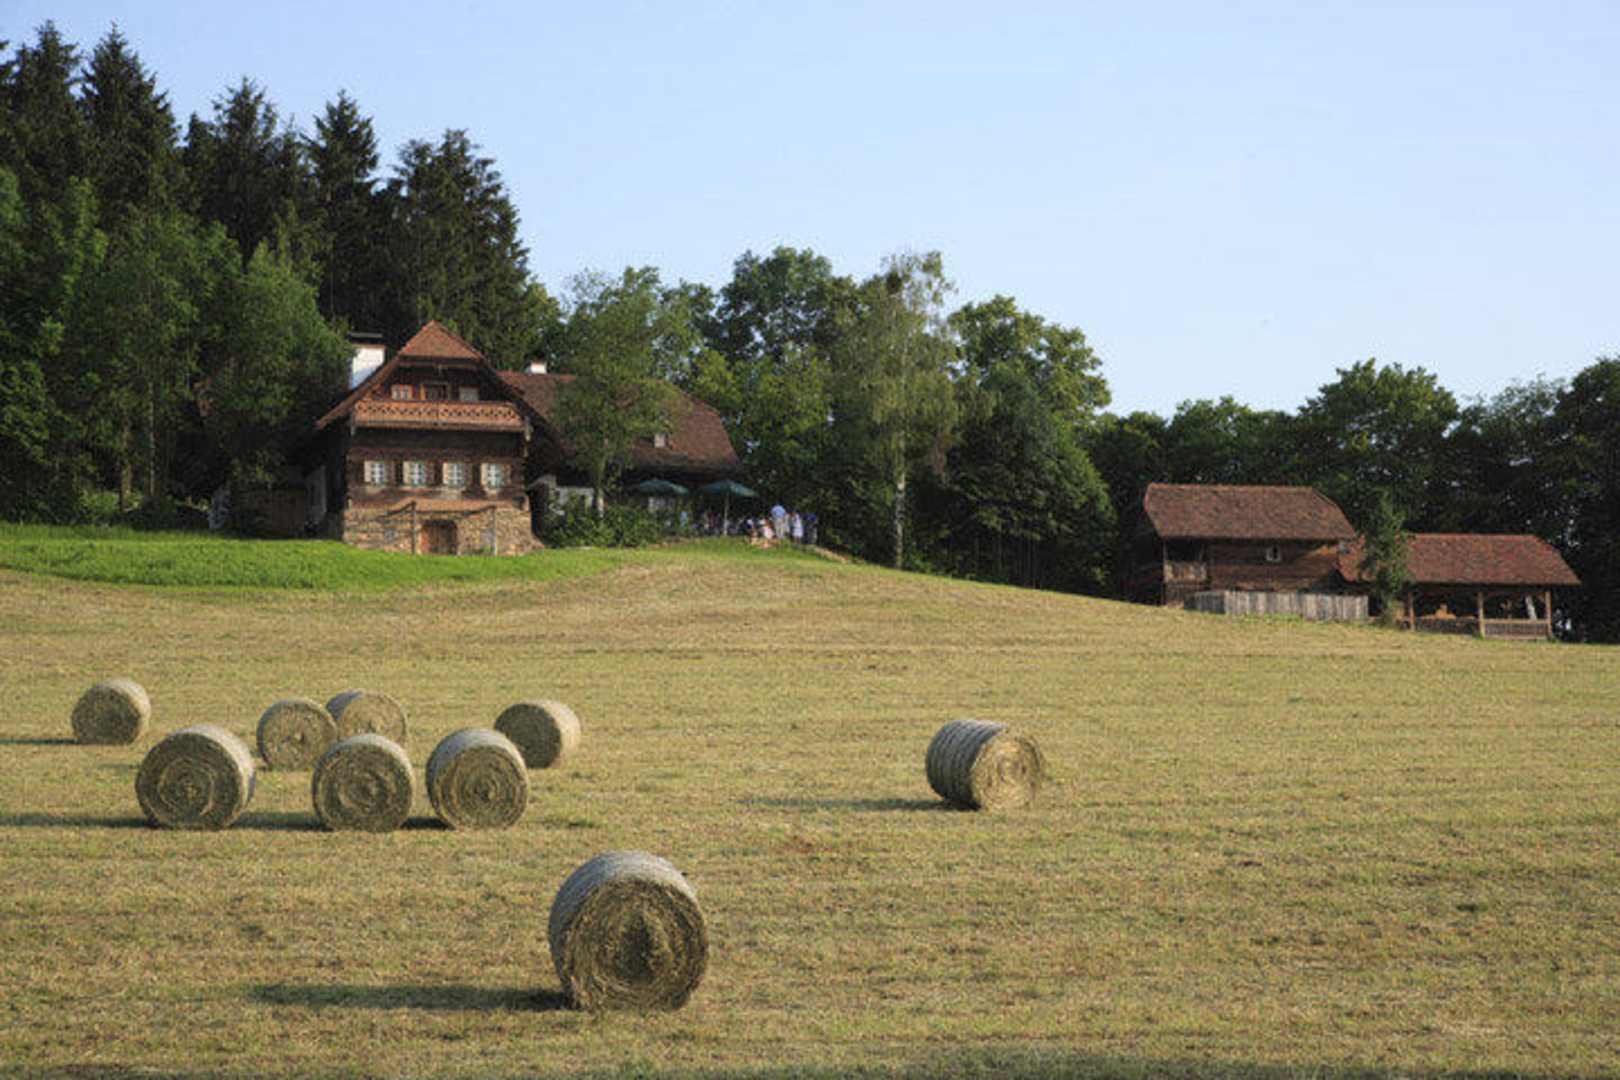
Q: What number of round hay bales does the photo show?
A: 9